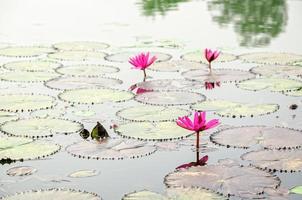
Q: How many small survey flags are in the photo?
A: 0